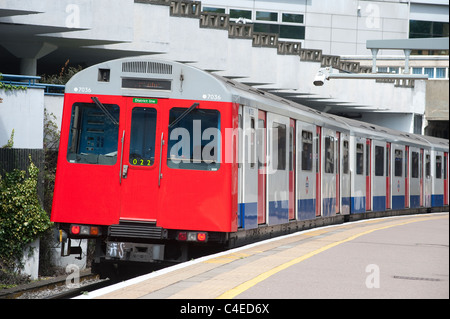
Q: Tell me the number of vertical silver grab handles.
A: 2